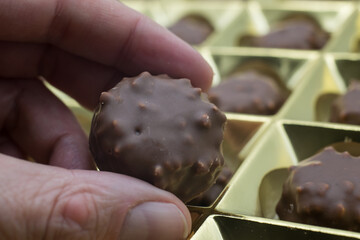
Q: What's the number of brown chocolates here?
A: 7